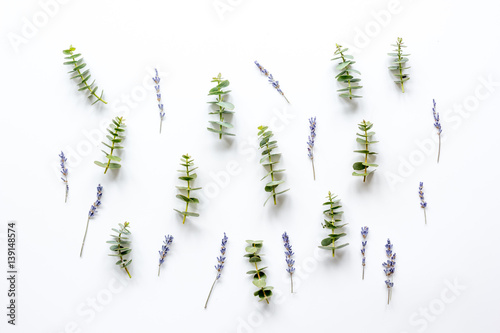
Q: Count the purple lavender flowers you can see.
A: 12